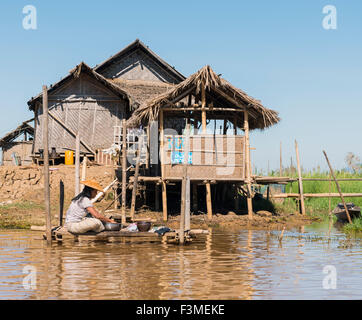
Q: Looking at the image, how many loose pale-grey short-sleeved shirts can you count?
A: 1